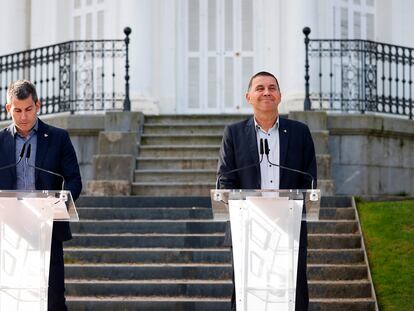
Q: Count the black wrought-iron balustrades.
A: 2